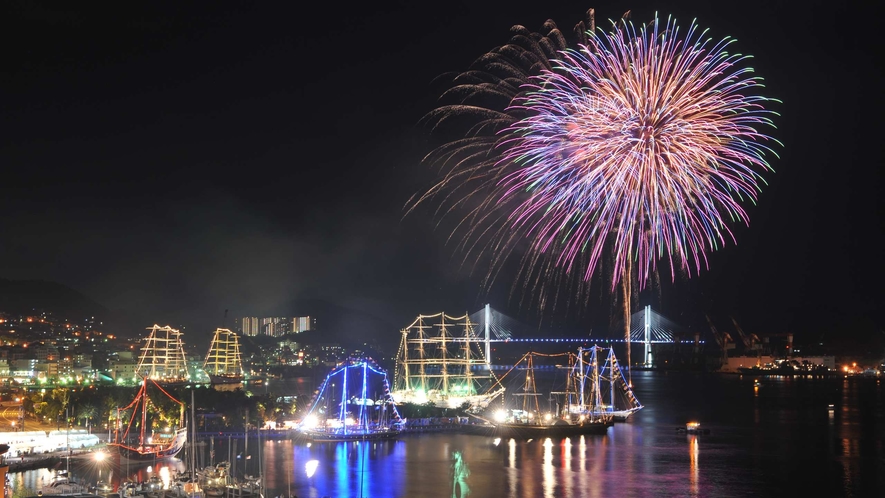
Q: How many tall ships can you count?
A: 7